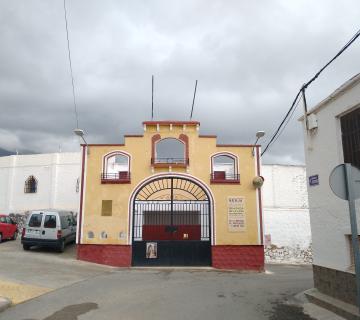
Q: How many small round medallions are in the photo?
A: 3